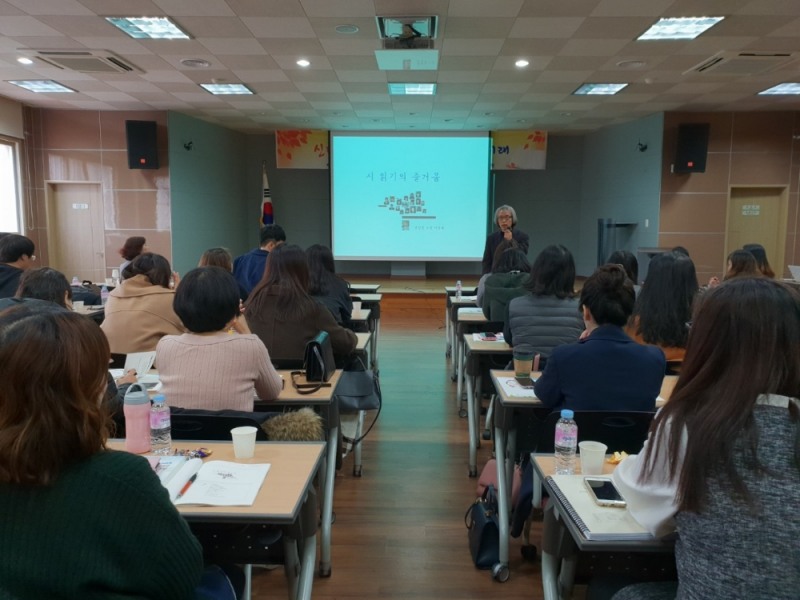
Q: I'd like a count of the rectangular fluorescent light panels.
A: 7